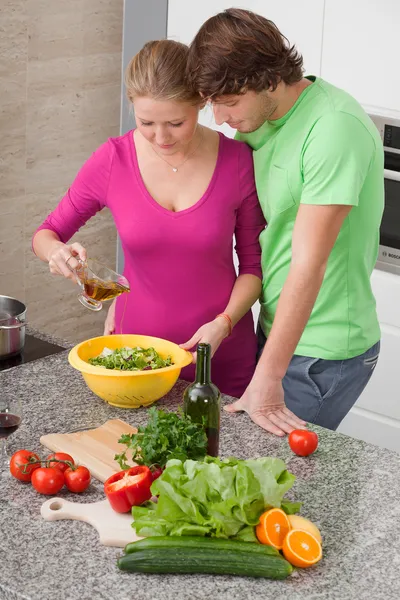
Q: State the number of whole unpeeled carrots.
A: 0